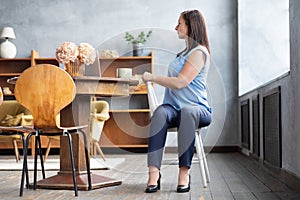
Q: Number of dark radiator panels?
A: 3